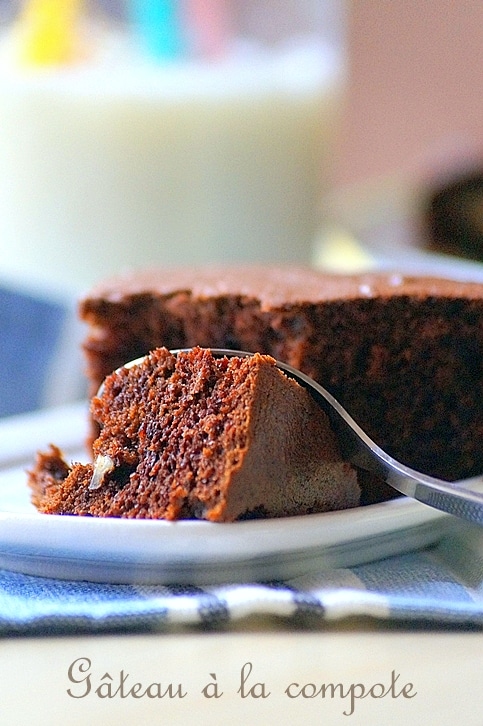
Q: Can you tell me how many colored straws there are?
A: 3